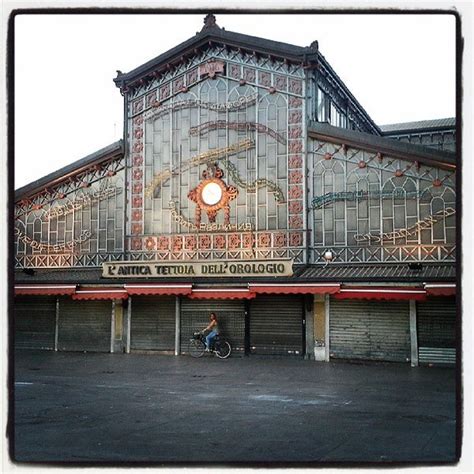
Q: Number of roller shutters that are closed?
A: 7